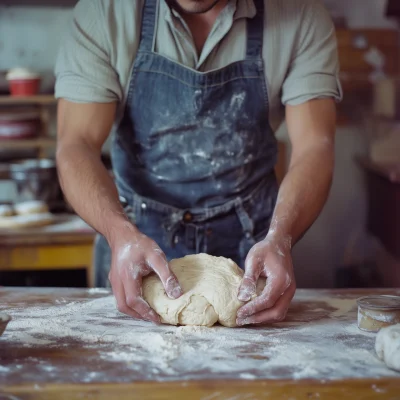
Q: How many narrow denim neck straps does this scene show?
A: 2